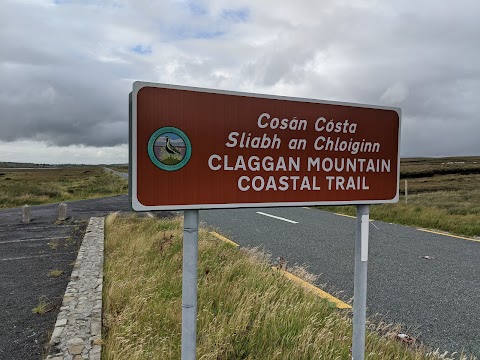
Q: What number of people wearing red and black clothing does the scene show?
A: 0